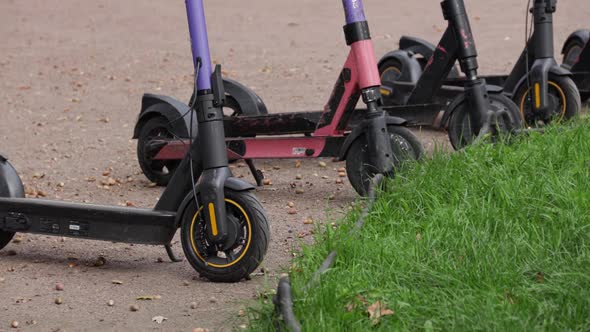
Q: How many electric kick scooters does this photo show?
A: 5